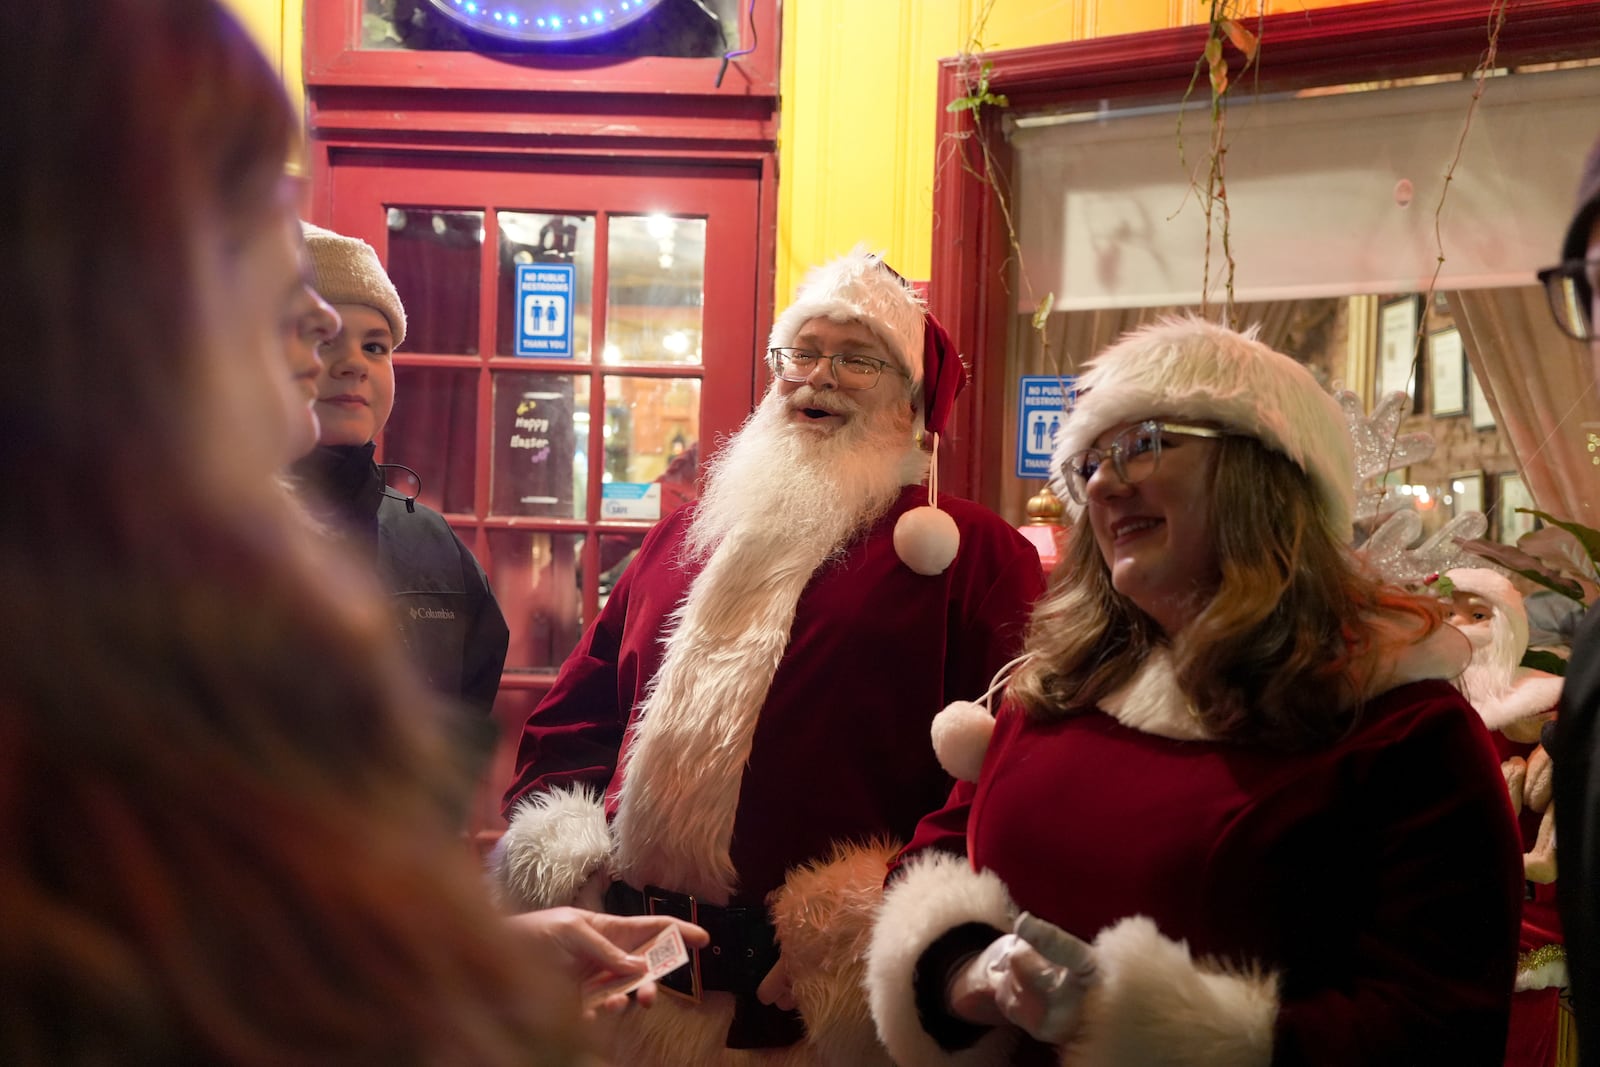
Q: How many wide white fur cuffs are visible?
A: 4